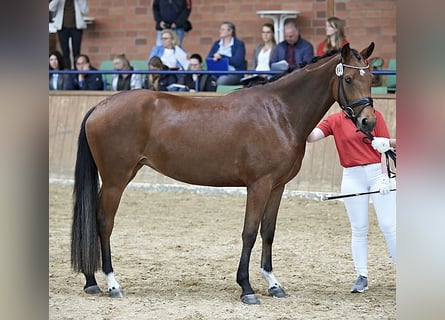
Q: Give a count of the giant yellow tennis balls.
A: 0